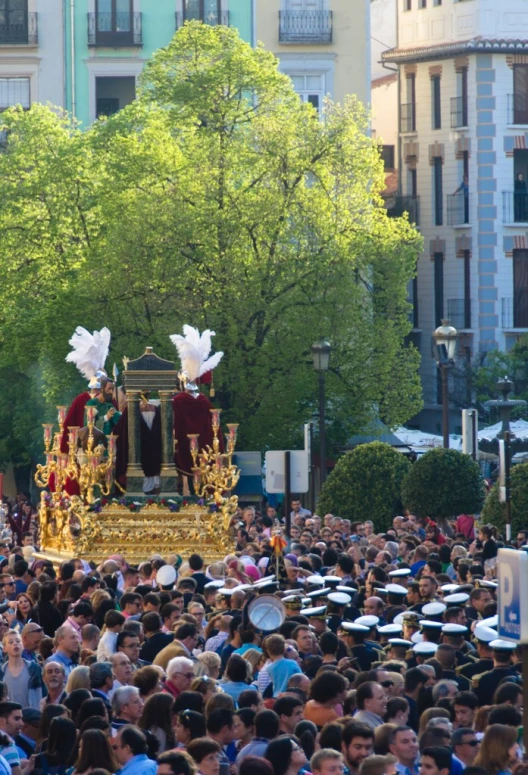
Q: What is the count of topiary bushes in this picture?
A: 3